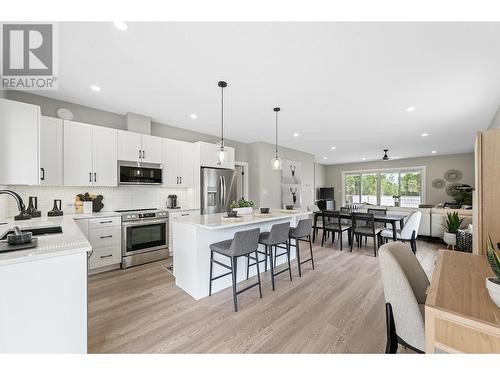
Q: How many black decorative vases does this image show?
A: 2